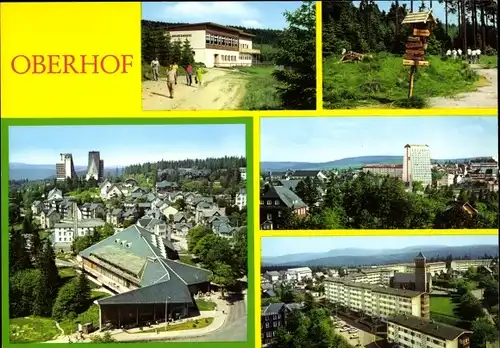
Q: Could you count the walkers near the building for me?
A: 5